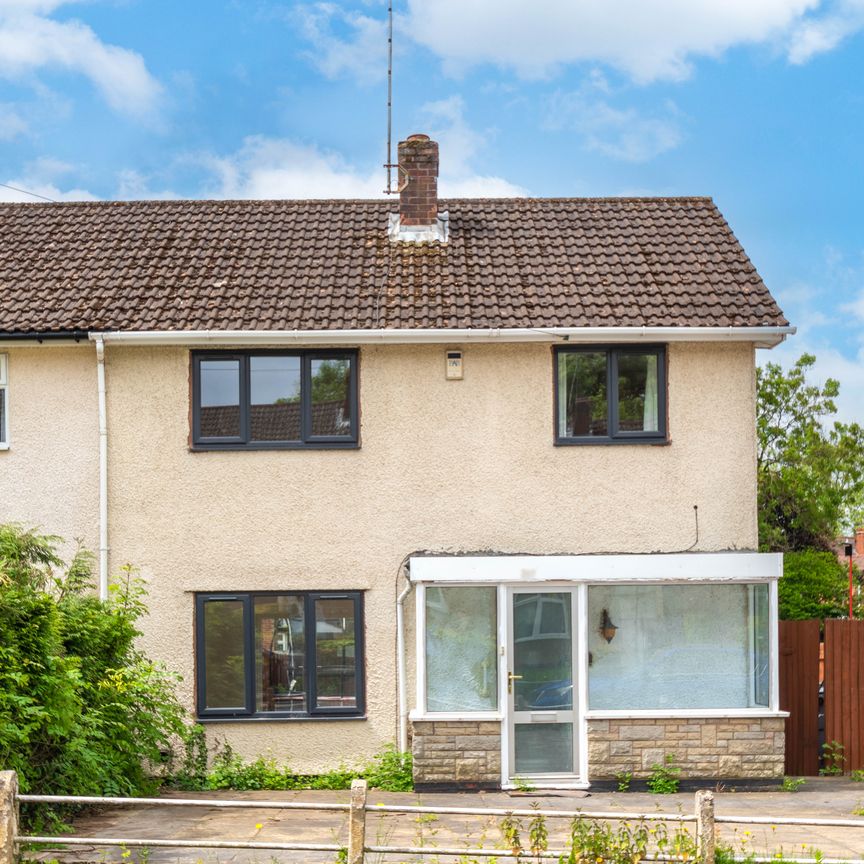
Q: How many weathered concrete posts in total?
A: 3